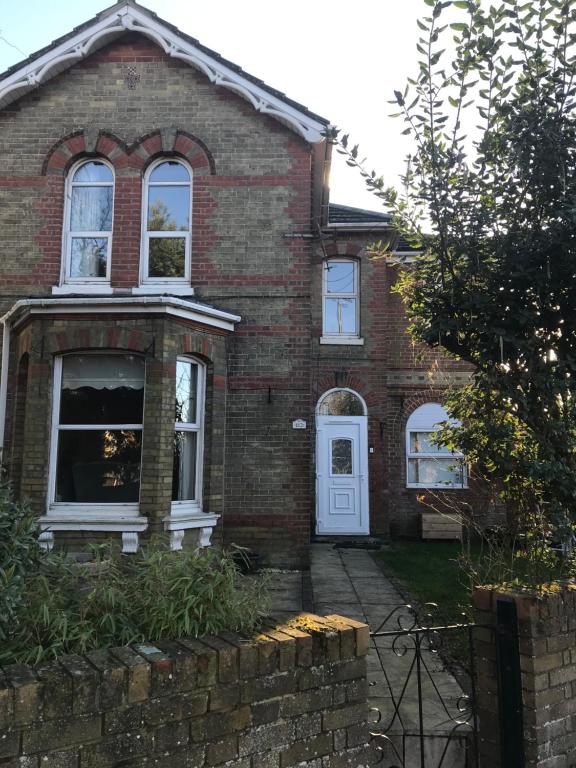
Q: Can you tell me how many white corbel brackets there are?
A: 4